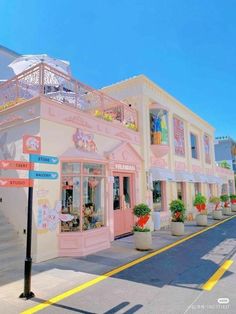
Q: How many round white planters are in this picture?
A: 6